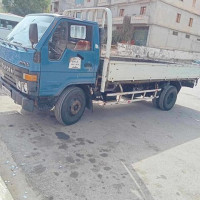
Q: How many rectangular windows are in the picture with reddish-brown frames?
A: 4